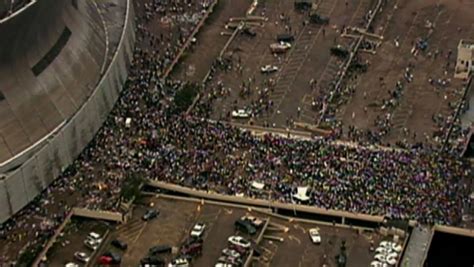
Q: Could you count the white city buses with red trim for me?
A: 0